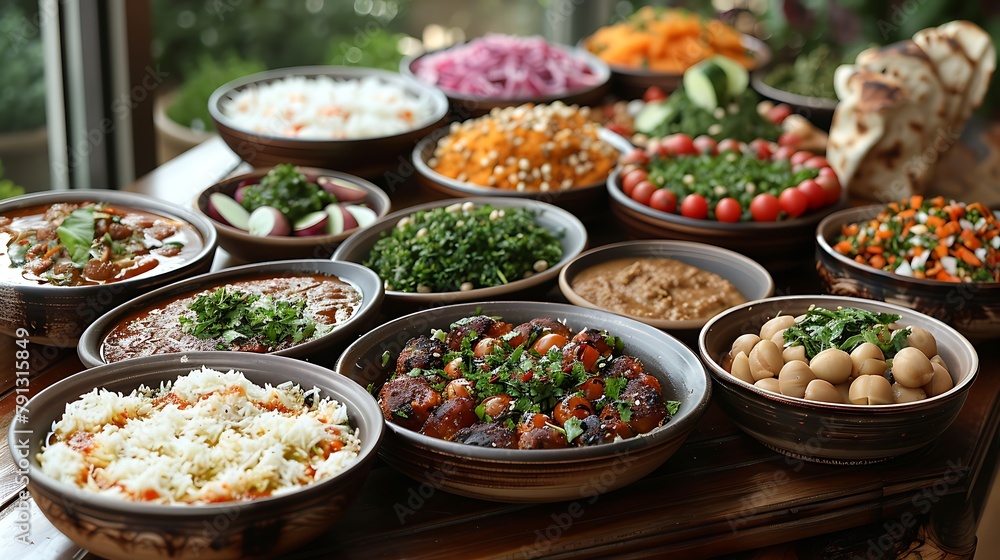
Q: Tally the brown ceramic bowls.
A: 15